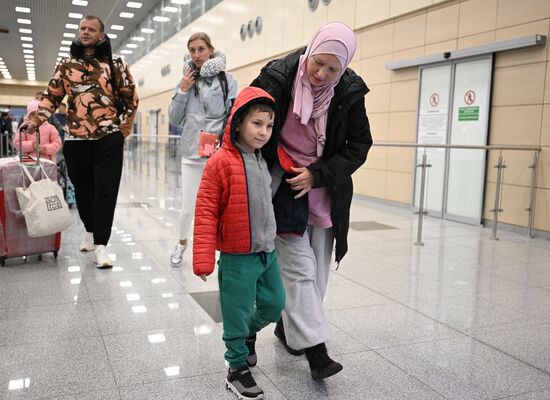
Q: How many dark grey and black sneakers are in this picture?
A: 2